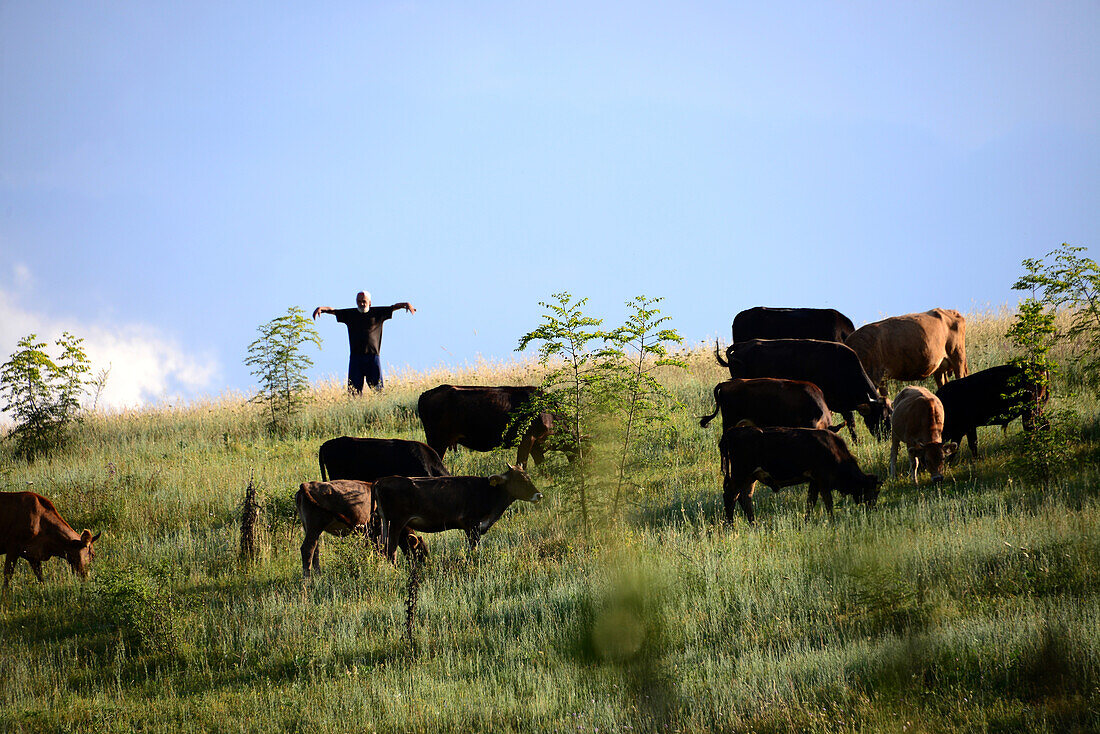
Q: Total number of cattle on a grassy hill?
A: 12